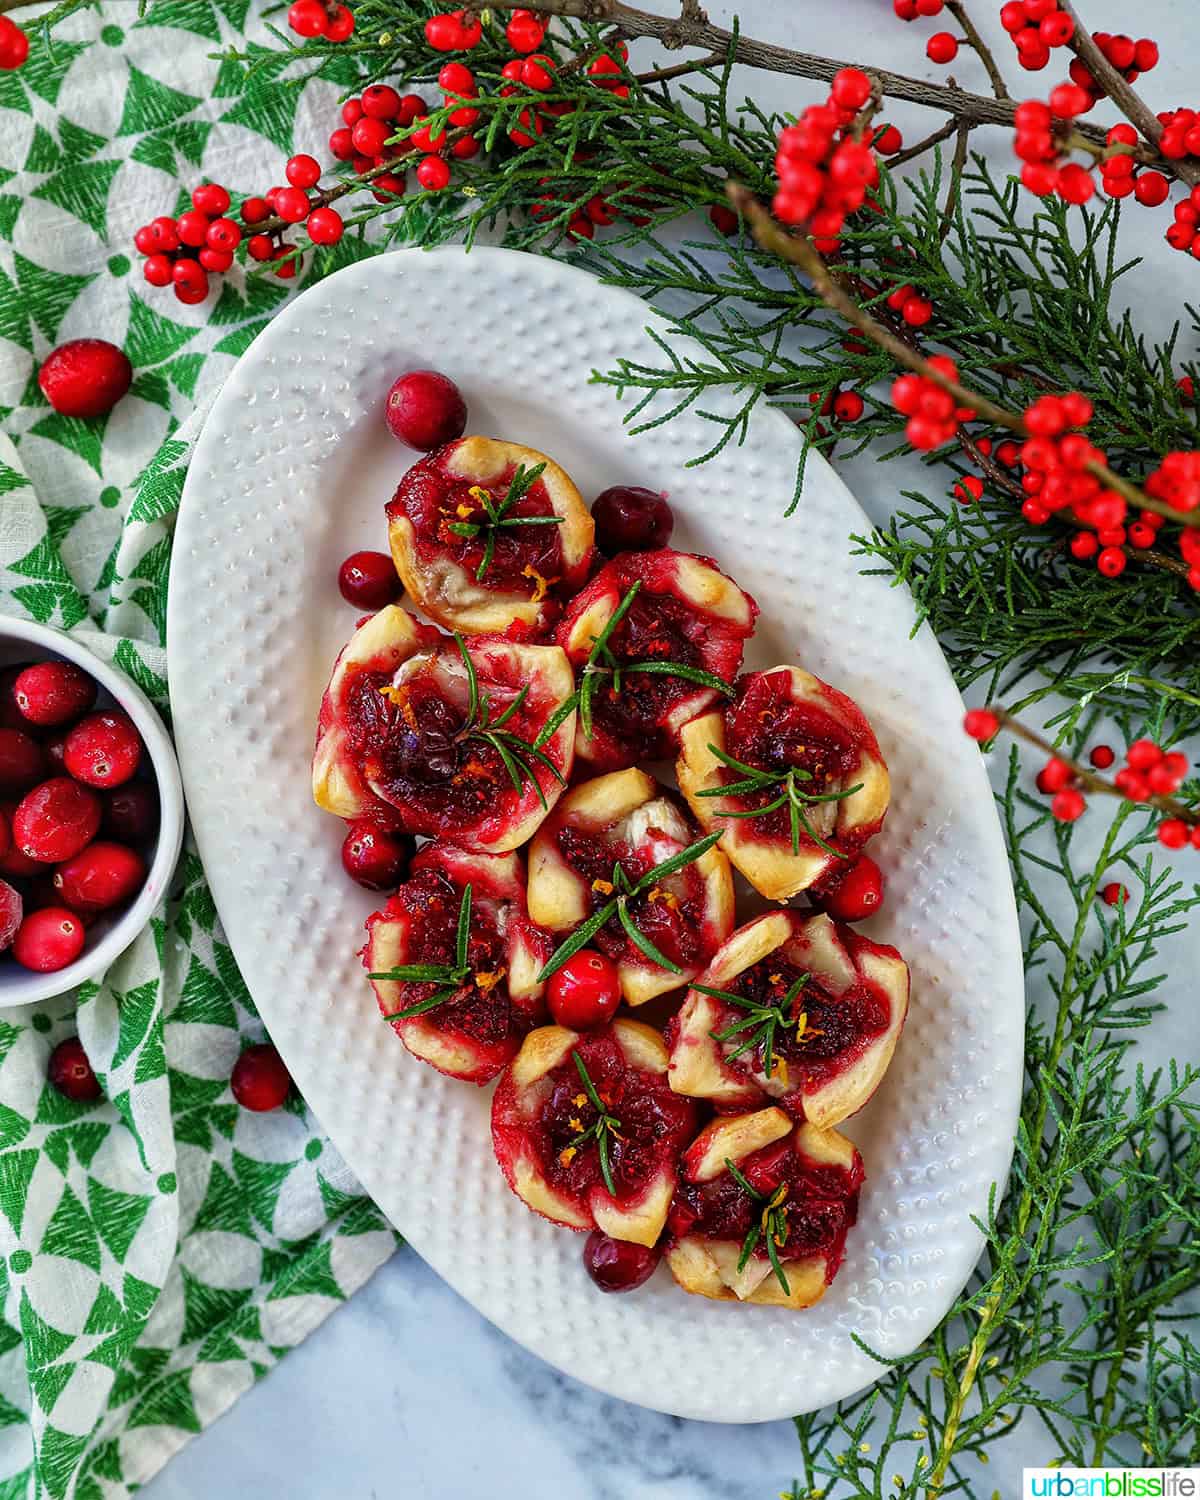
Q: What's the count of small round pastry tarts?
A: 9